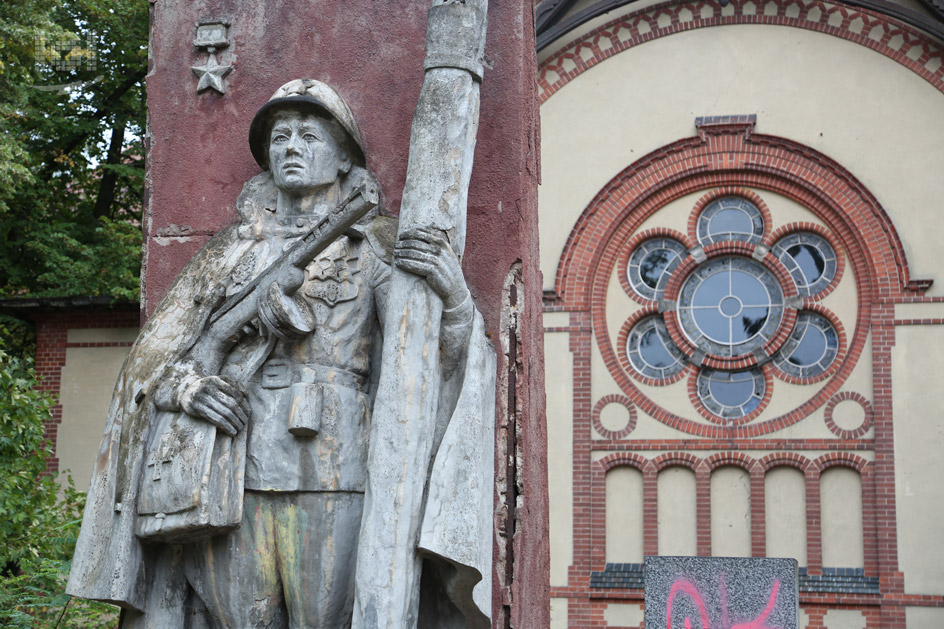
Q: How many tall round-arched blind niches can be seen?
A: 5